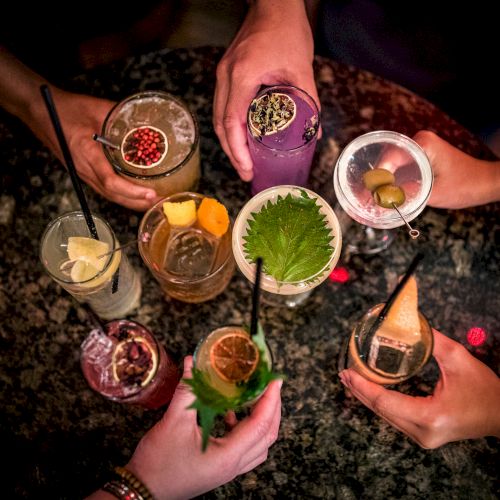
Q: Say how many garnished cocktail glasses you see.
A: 9